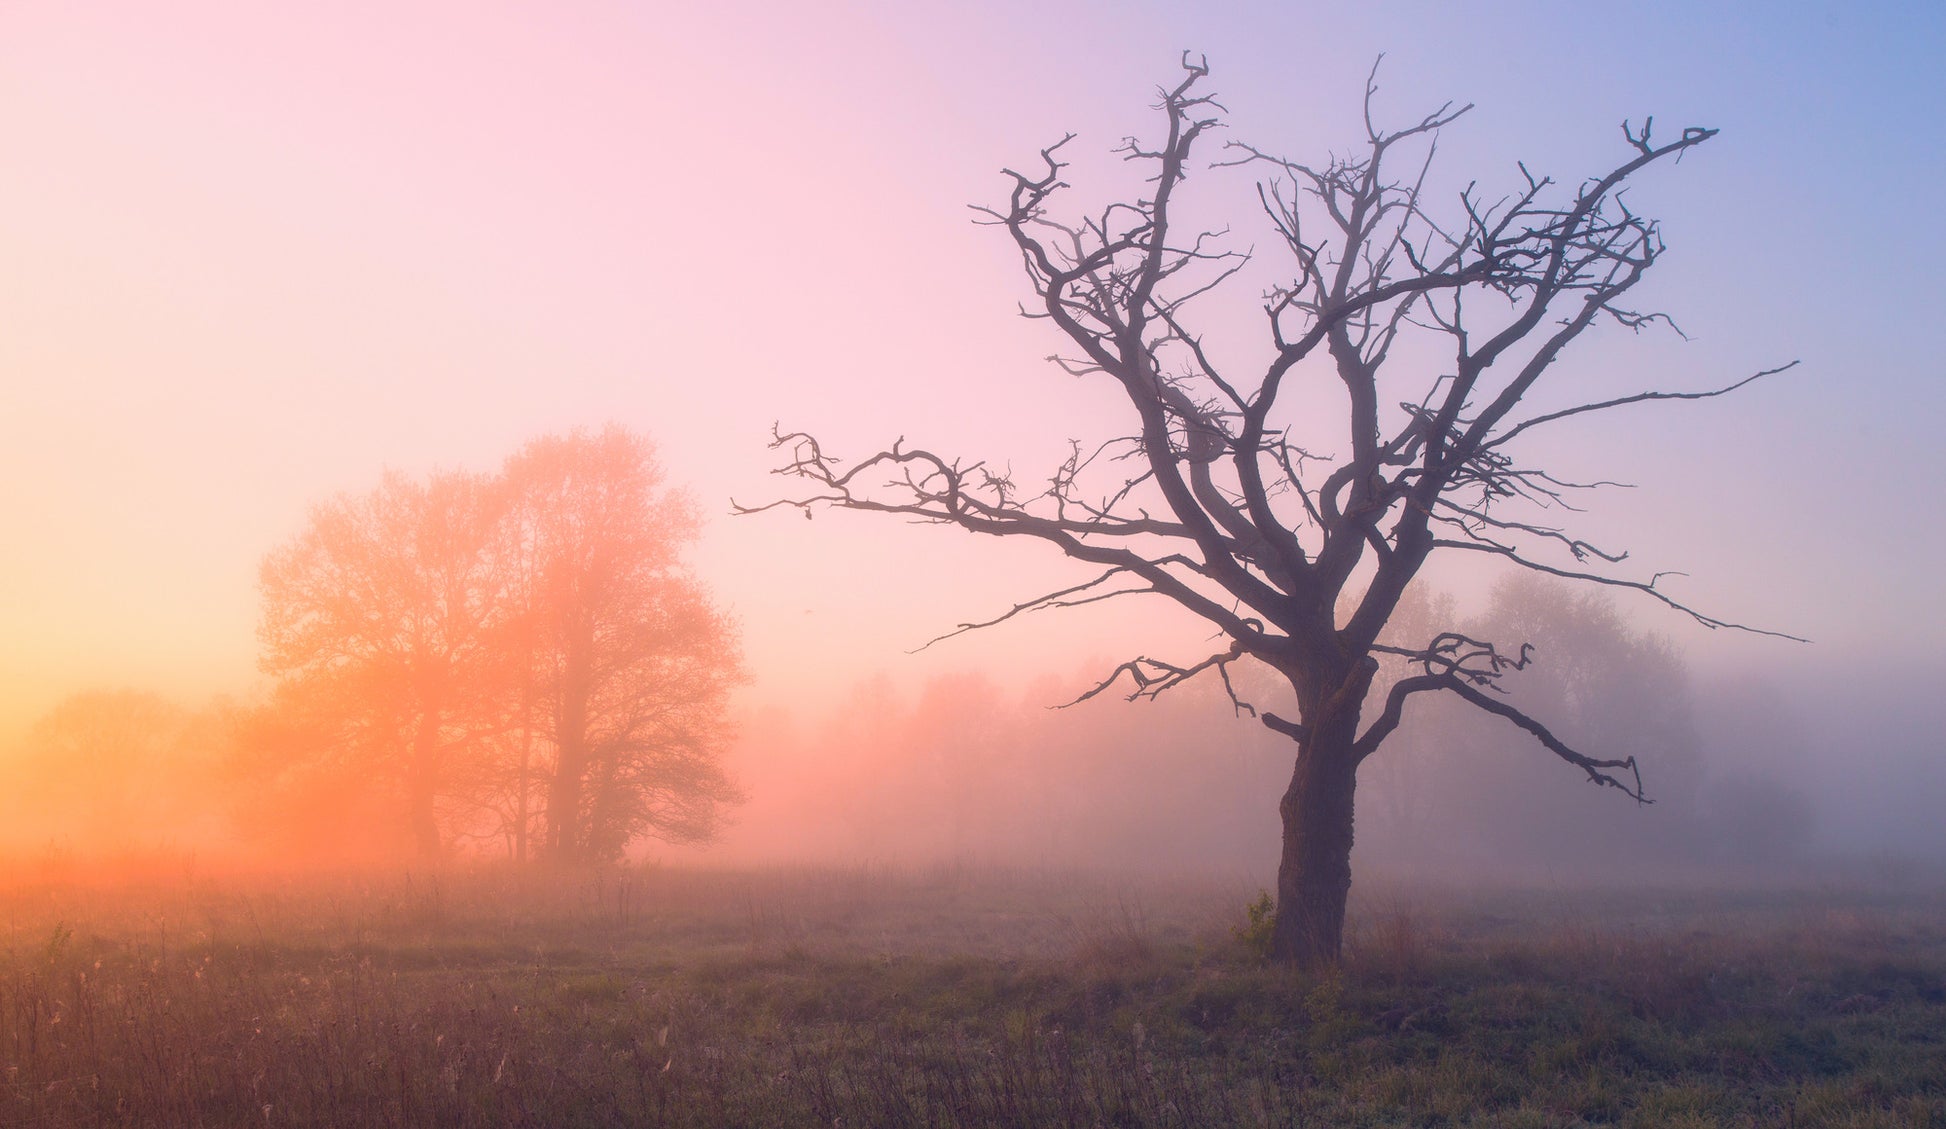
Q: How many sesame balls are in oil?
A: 0